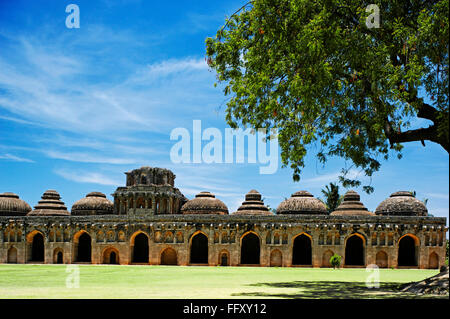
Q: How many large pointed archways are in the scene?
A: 8